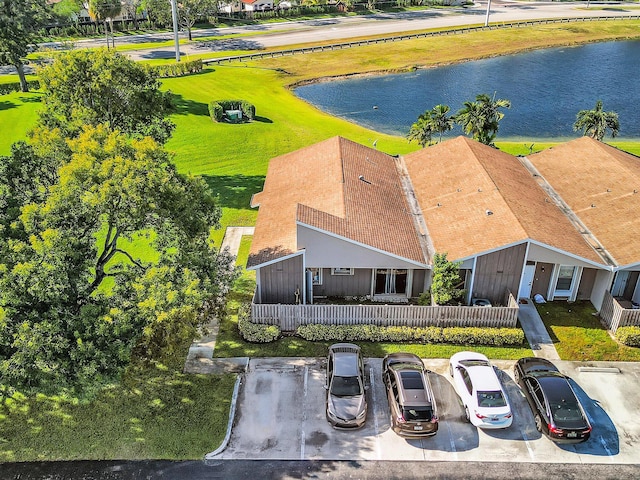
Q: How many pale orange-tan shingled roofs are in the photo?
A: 3